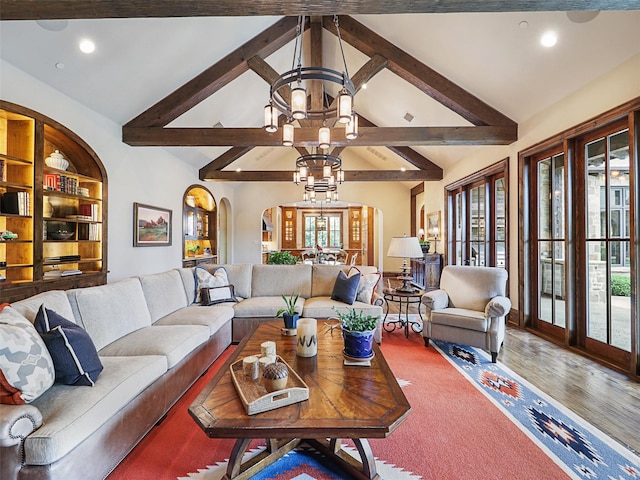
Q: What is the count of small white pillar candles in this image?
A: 3